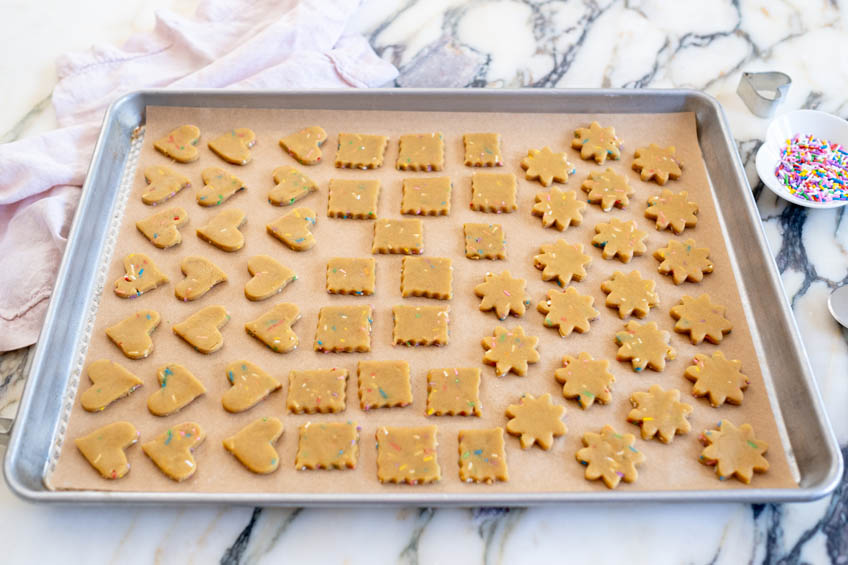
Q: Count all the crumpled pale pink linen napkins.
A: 1